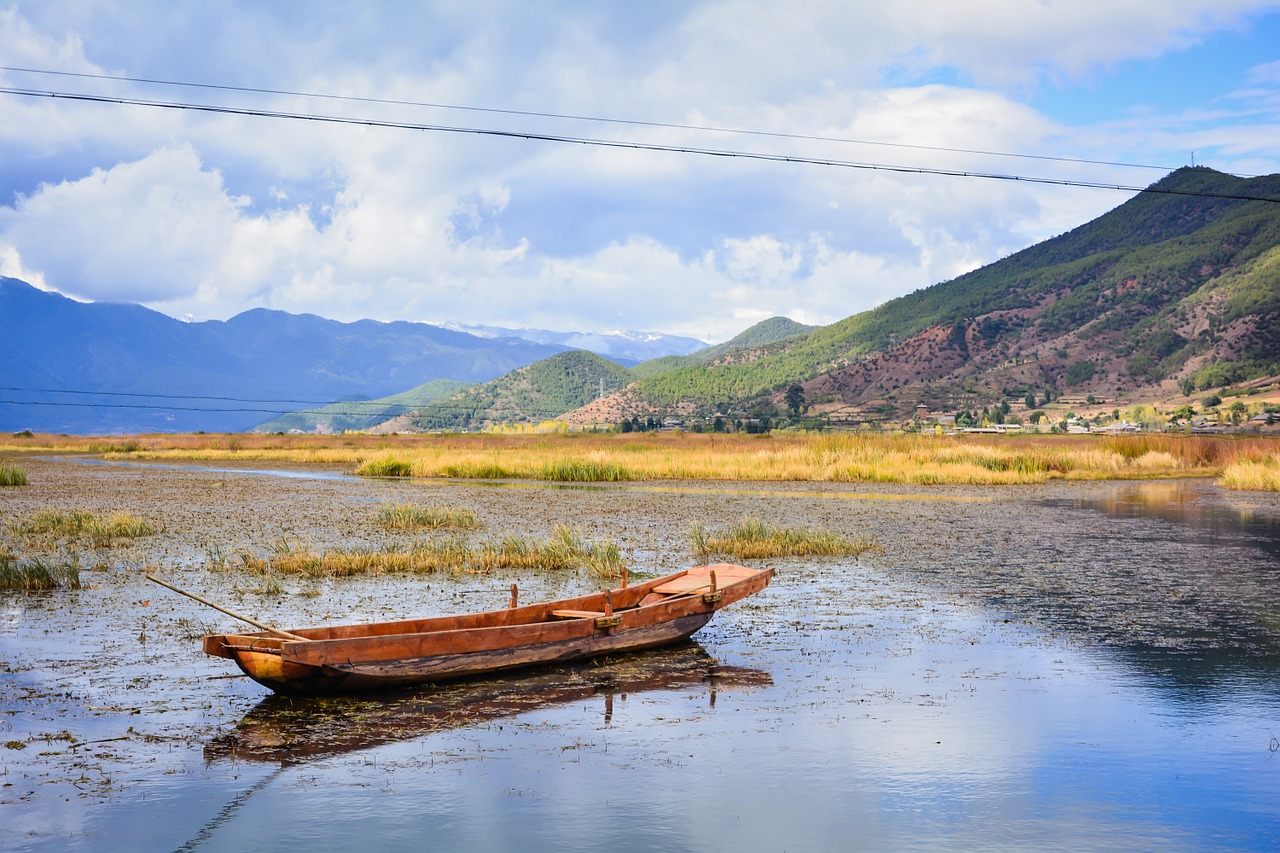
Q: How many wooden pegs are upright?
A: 4